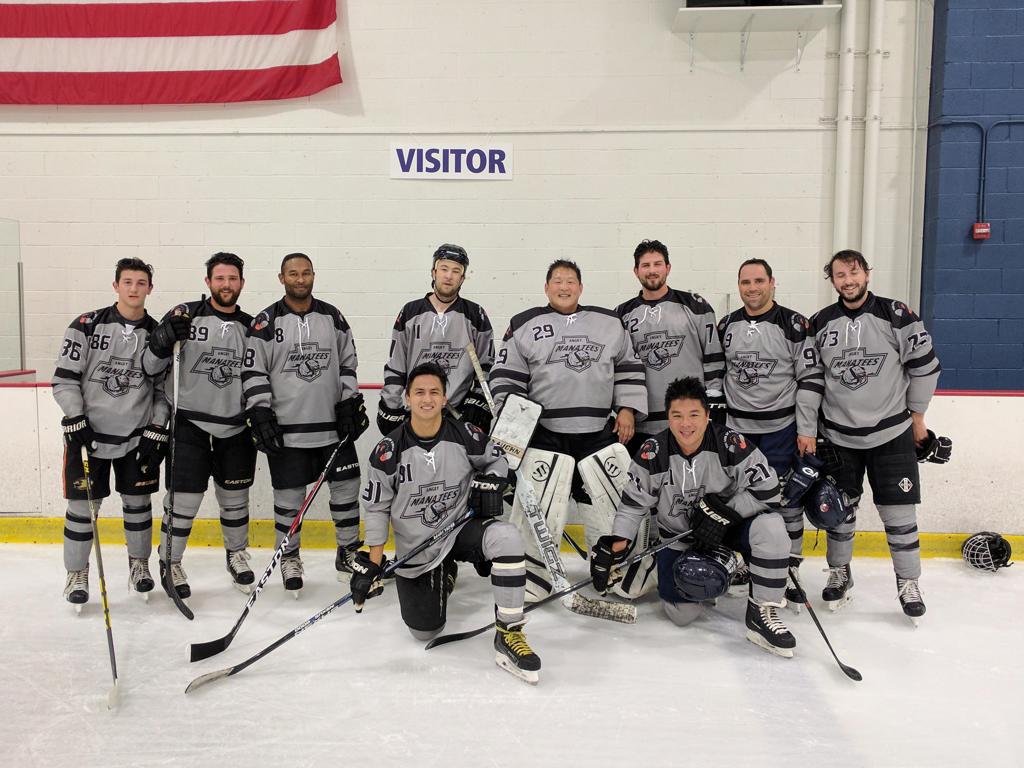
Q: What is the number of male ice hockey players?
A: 10